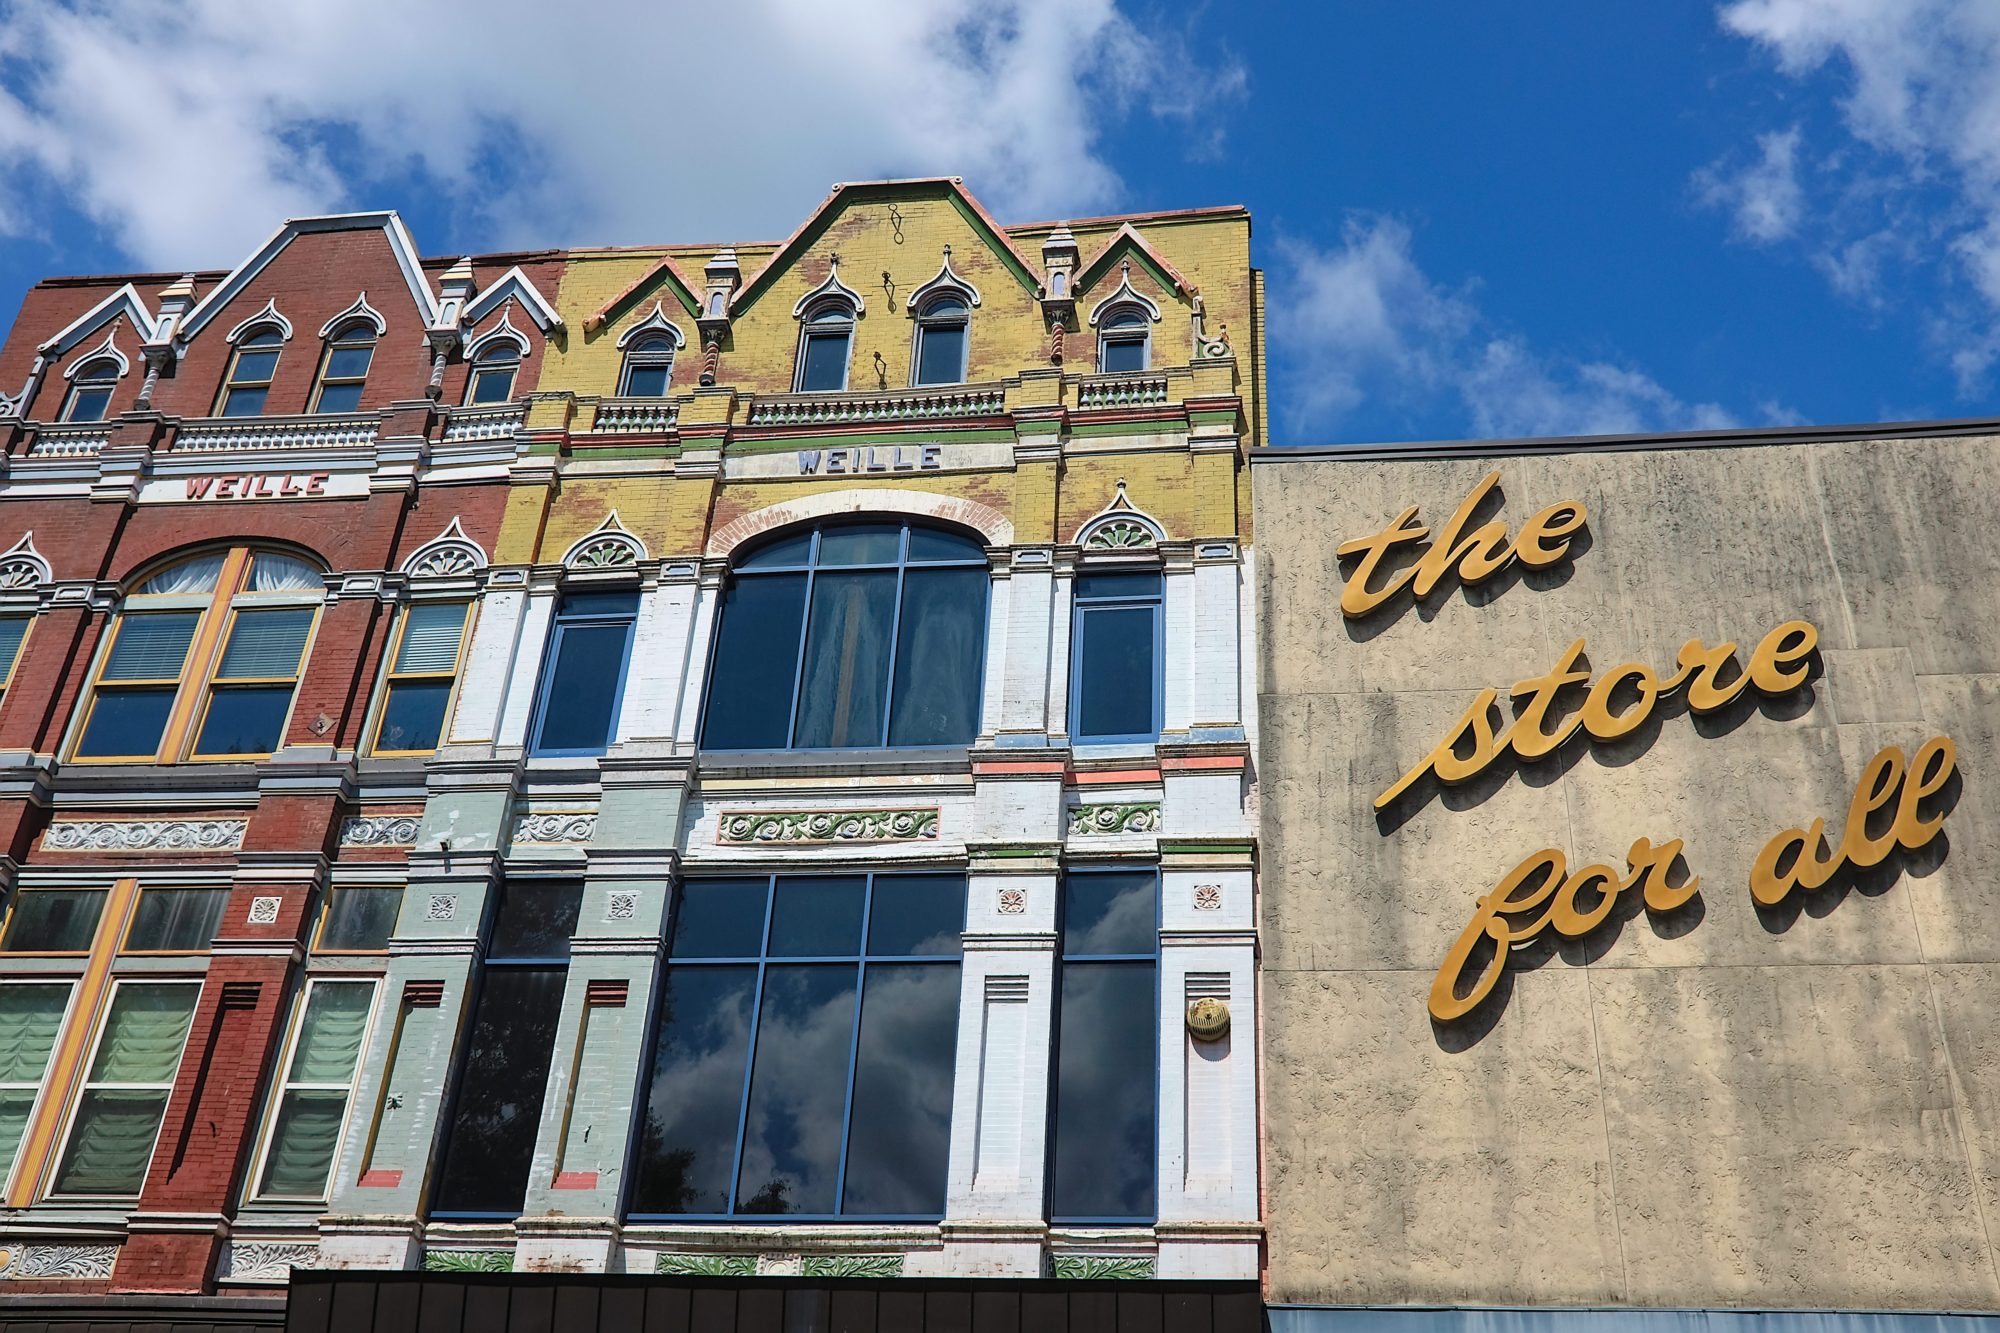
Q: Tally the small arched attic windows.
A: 8